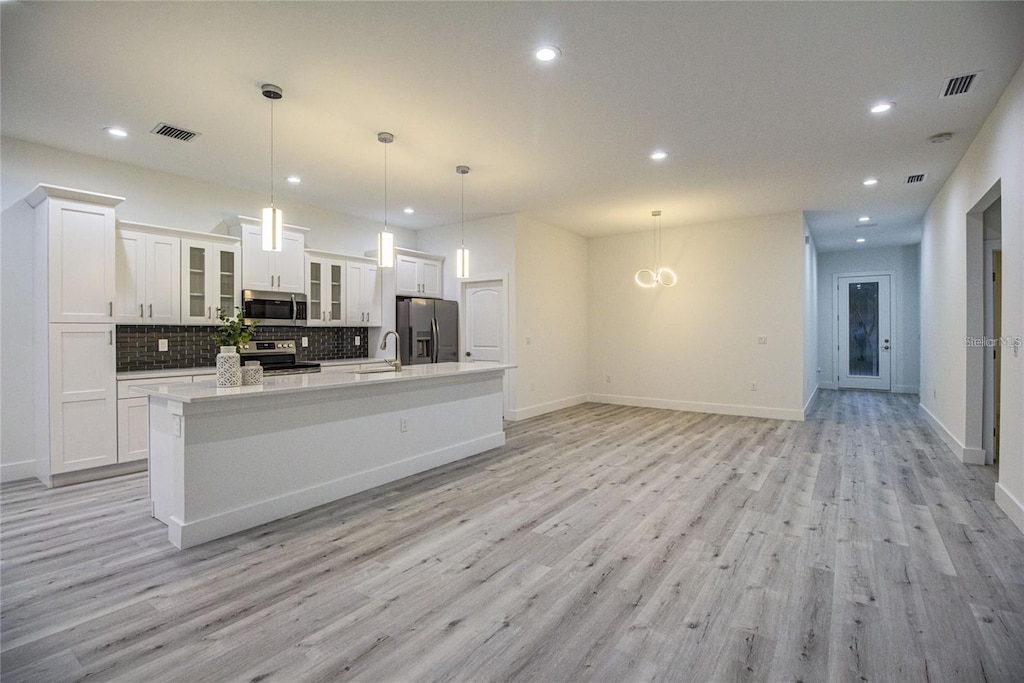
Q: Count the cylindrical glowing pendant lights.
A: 3